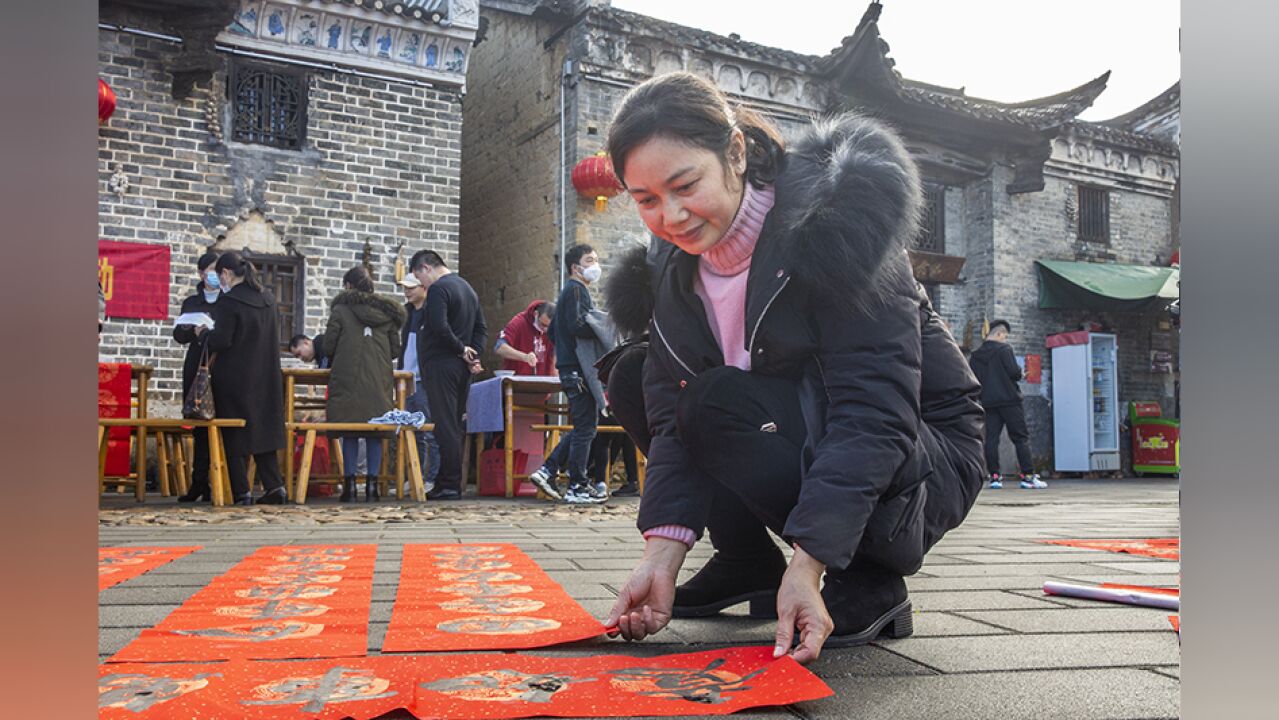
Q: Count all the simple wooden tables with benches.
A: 3